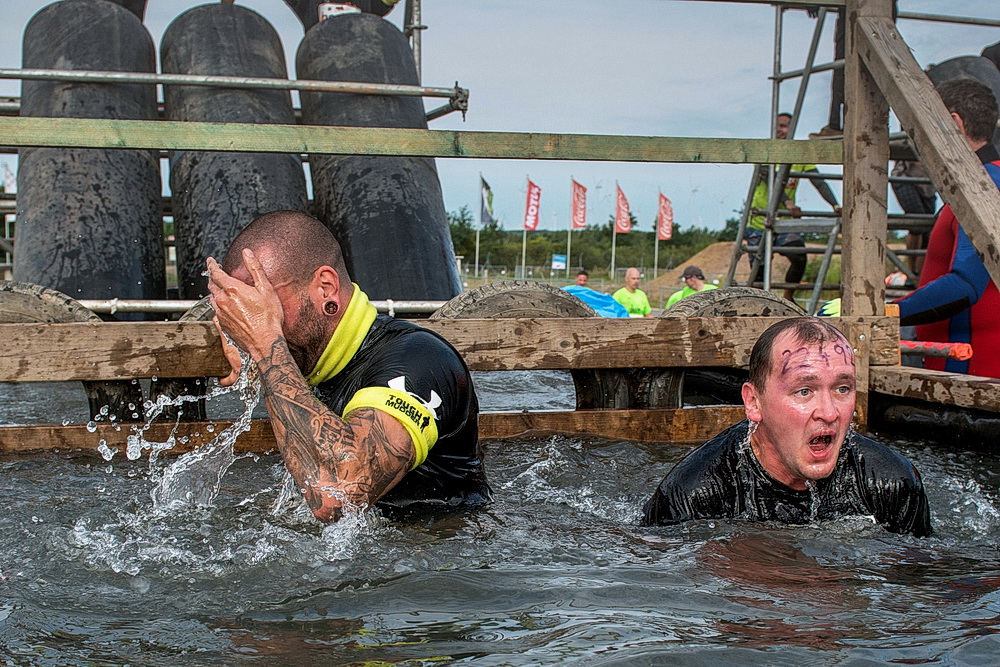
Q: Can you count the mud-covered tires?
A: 4